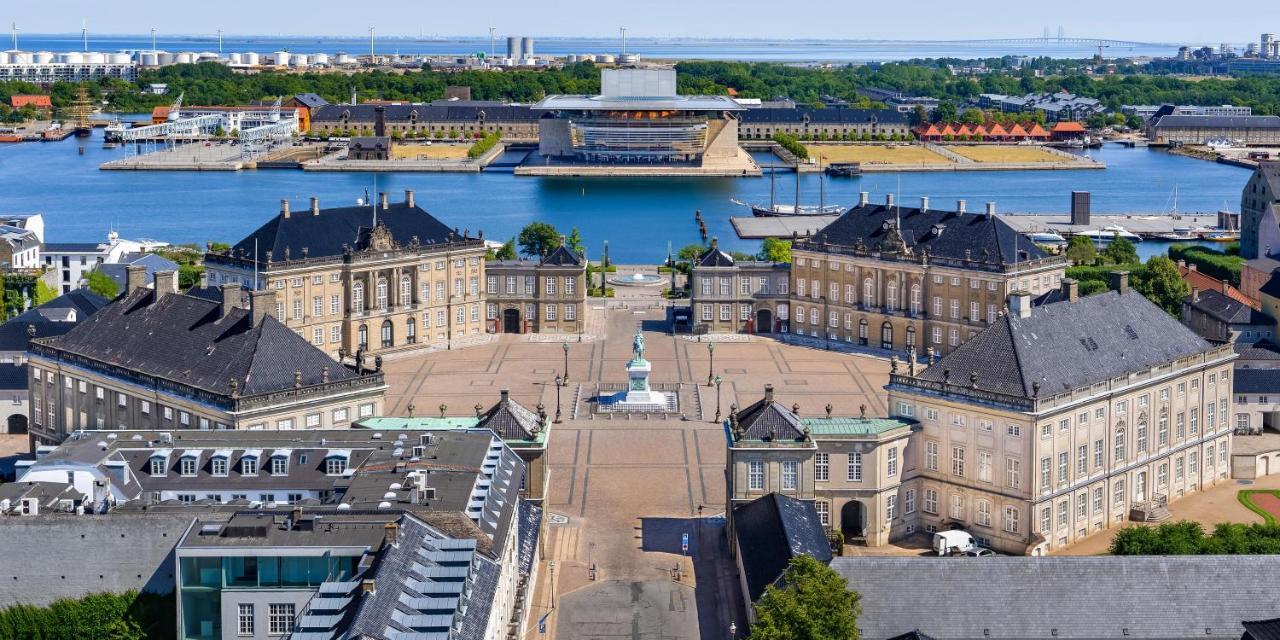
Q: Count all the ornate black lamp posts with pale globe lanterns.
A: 4